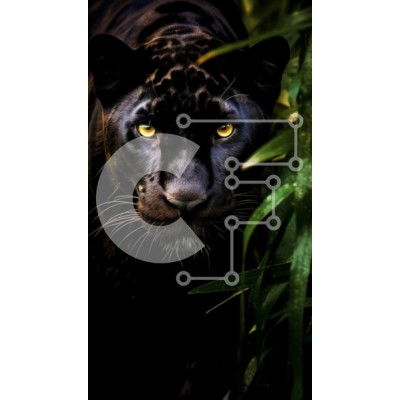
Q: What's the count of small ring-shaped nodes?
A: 10